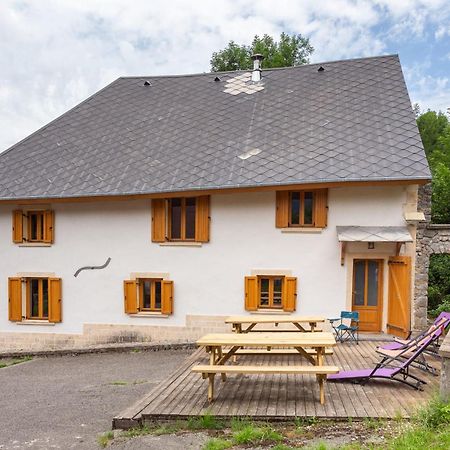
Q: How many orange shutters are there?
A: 12